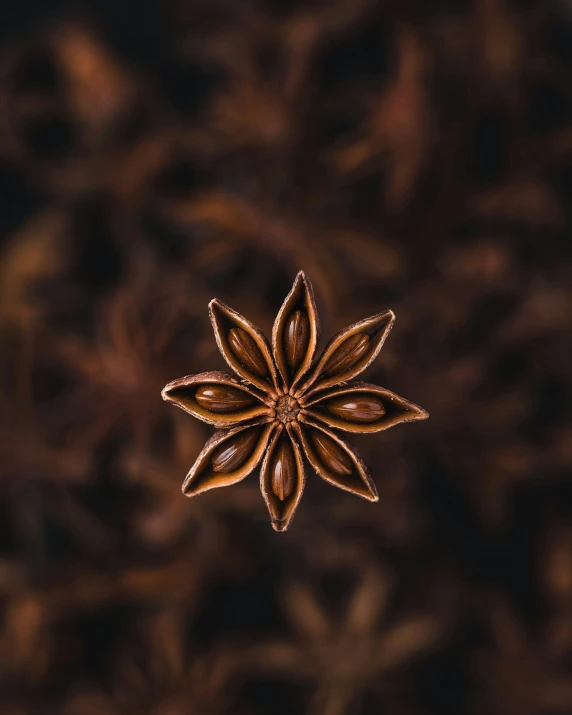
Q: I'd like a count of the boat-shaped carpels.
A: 8